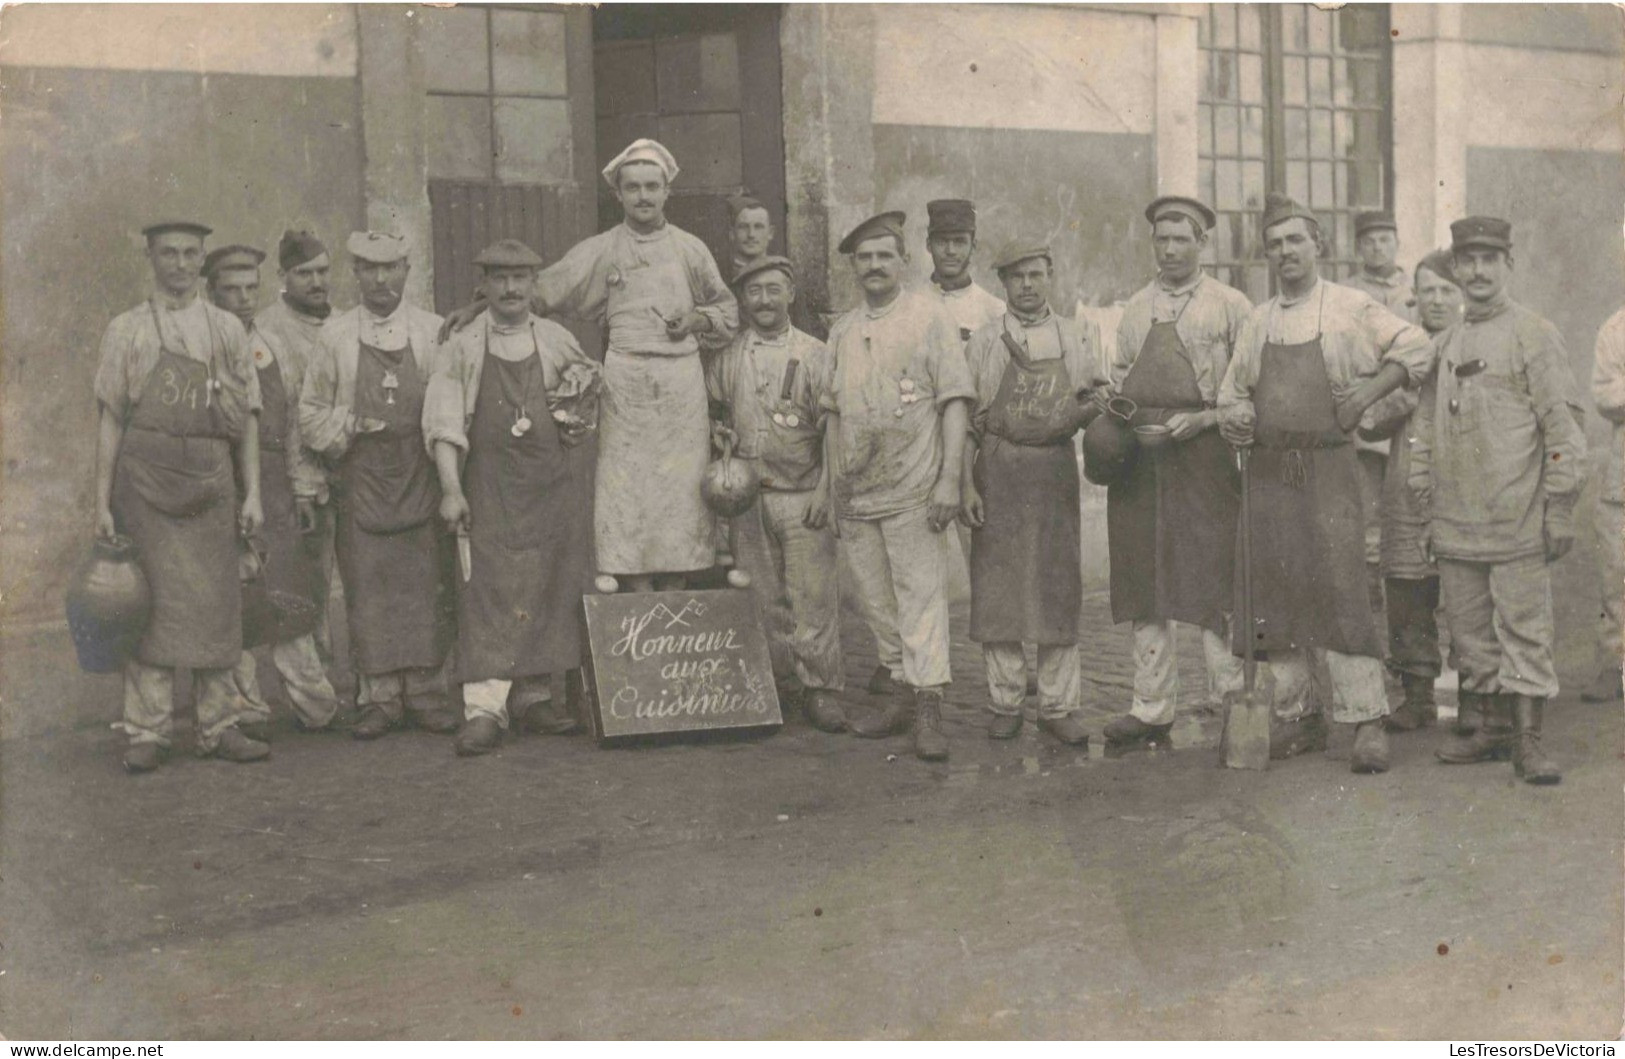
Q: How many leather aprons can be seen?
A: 7